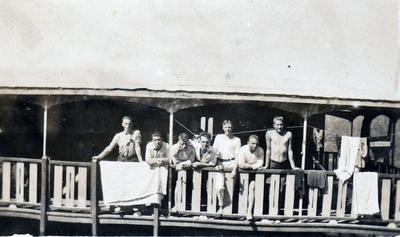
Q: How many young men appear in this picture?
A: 7